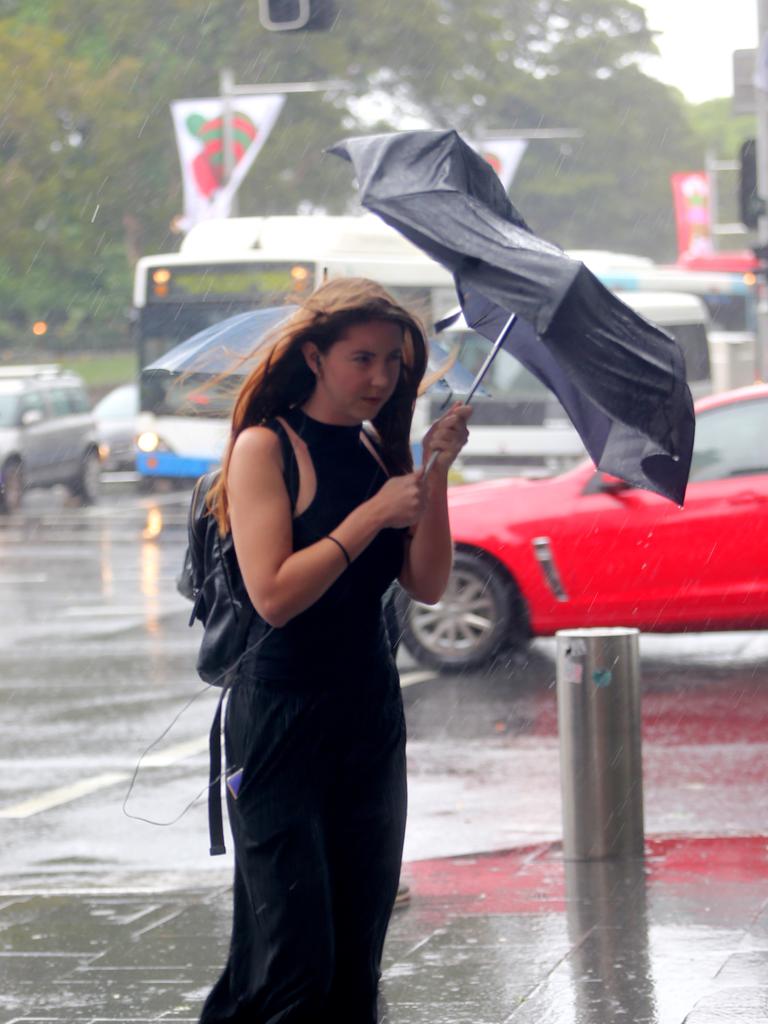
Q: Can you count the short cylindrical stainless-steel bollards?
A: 1